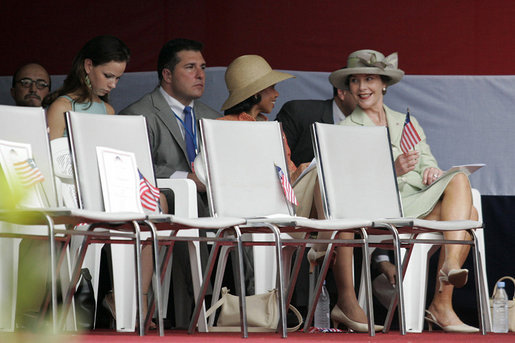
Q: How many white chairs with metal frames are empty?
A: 4